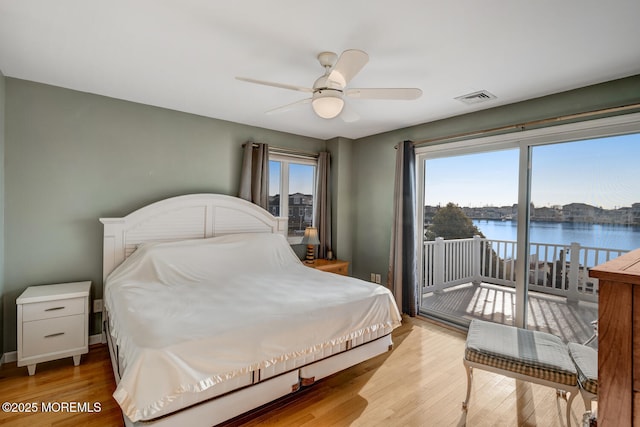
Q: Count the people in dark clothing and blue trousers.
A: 0